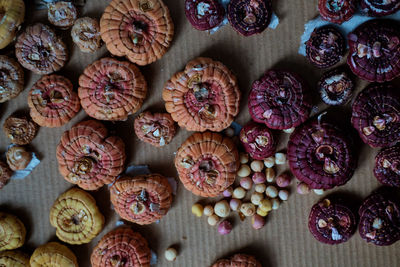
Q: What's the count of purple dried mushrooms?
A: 14